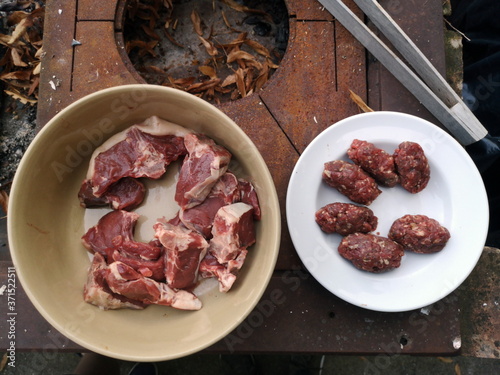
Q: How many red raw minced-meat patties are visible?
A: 6